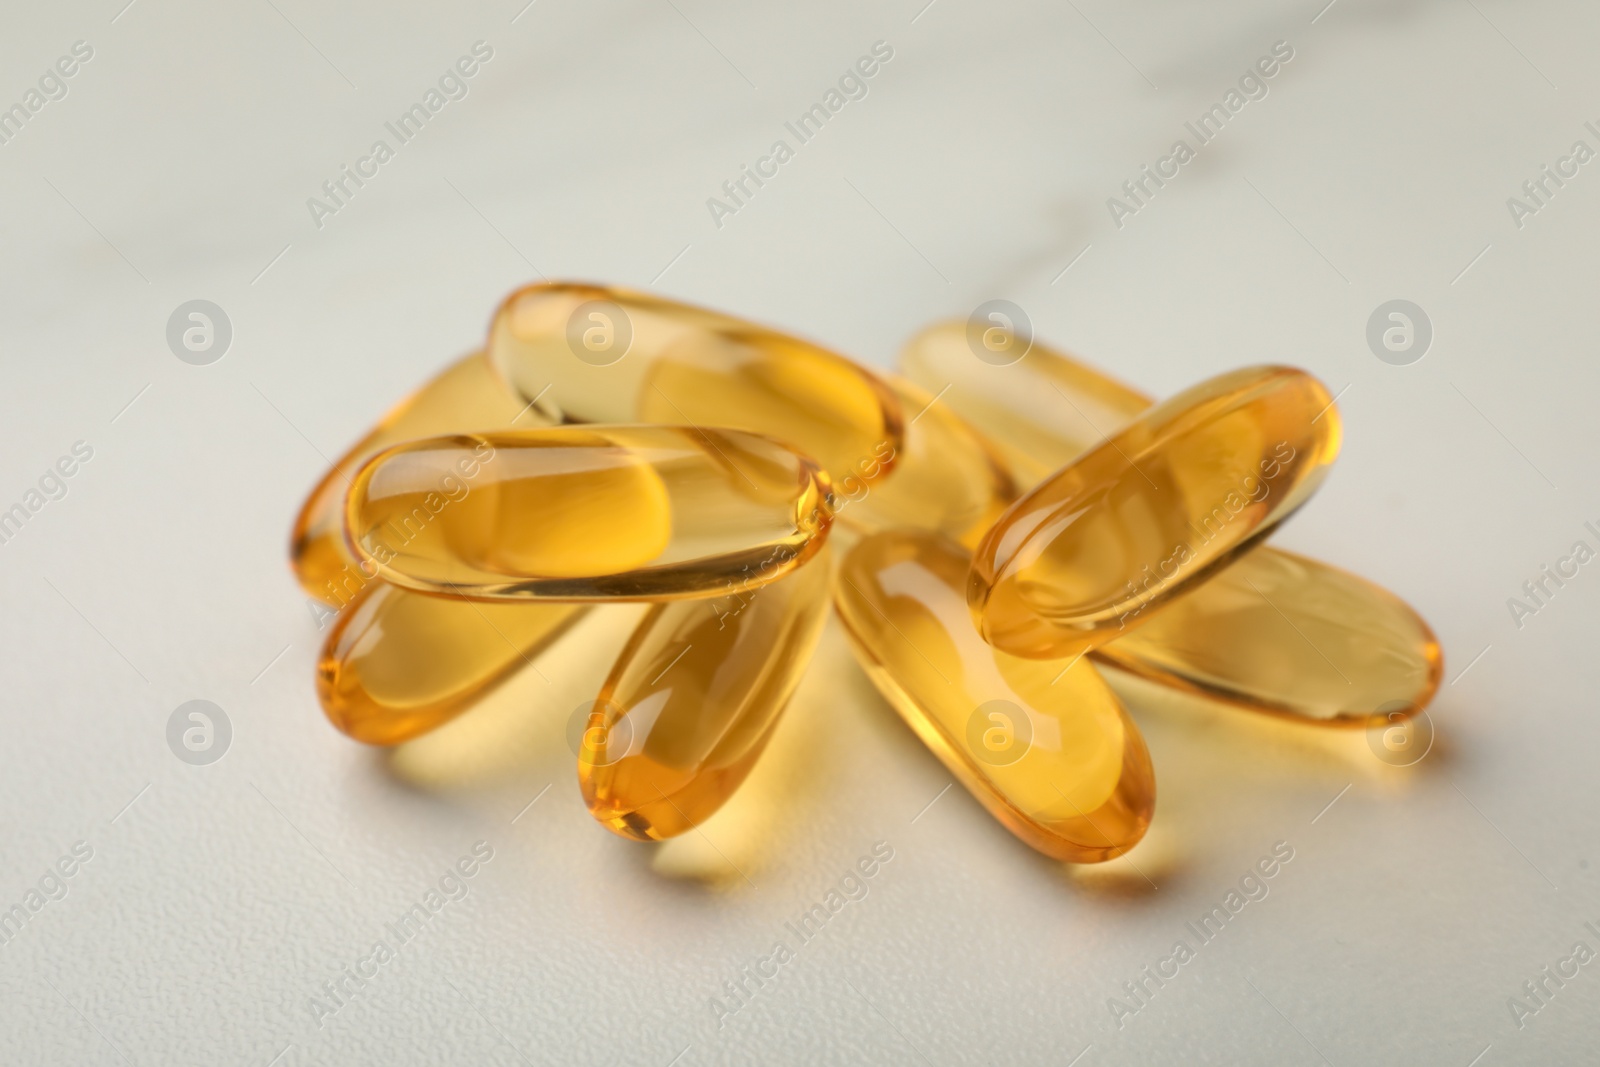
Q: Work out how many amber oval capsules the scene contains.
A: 10